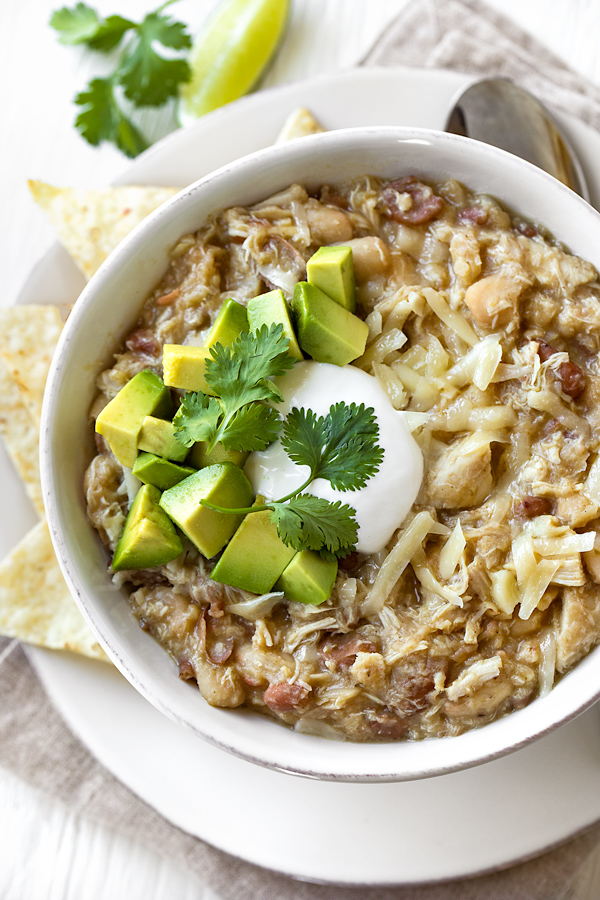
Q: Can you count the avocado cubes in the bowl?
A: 13